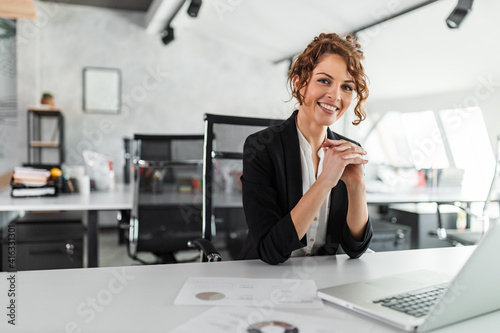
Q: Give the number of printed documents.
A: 2